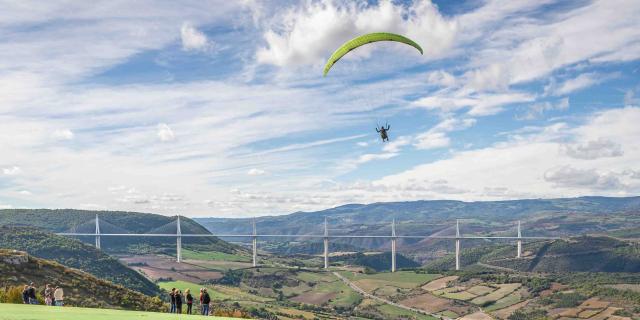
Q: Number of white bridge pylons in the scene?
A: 7